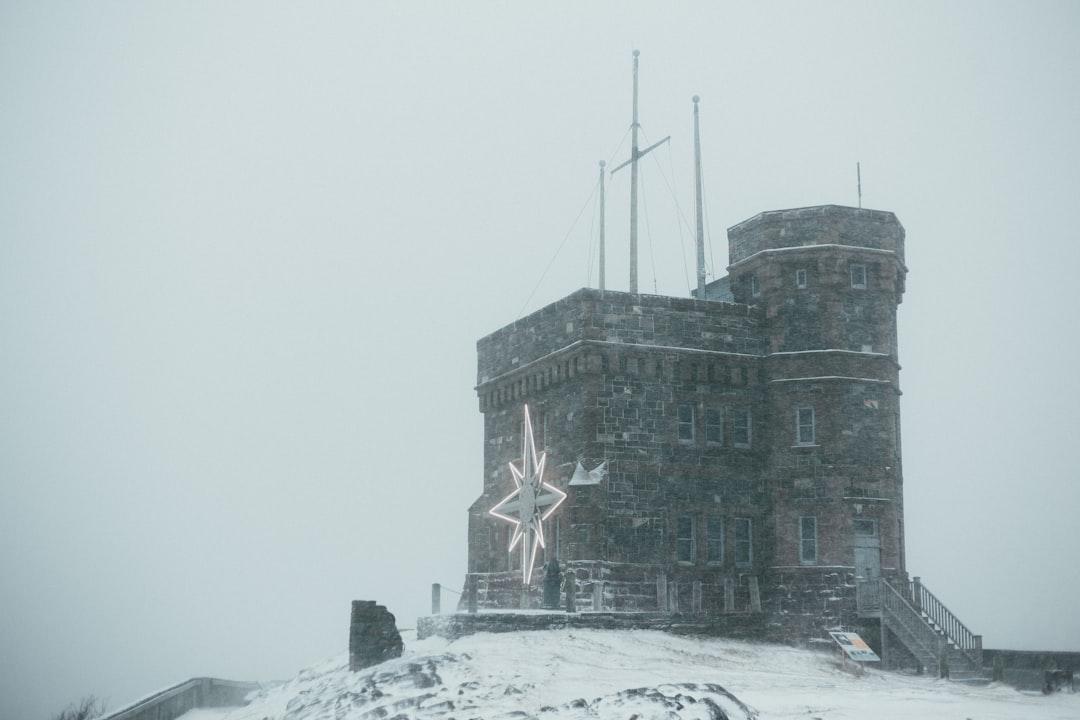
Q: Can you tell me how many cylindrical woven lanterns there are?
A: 0